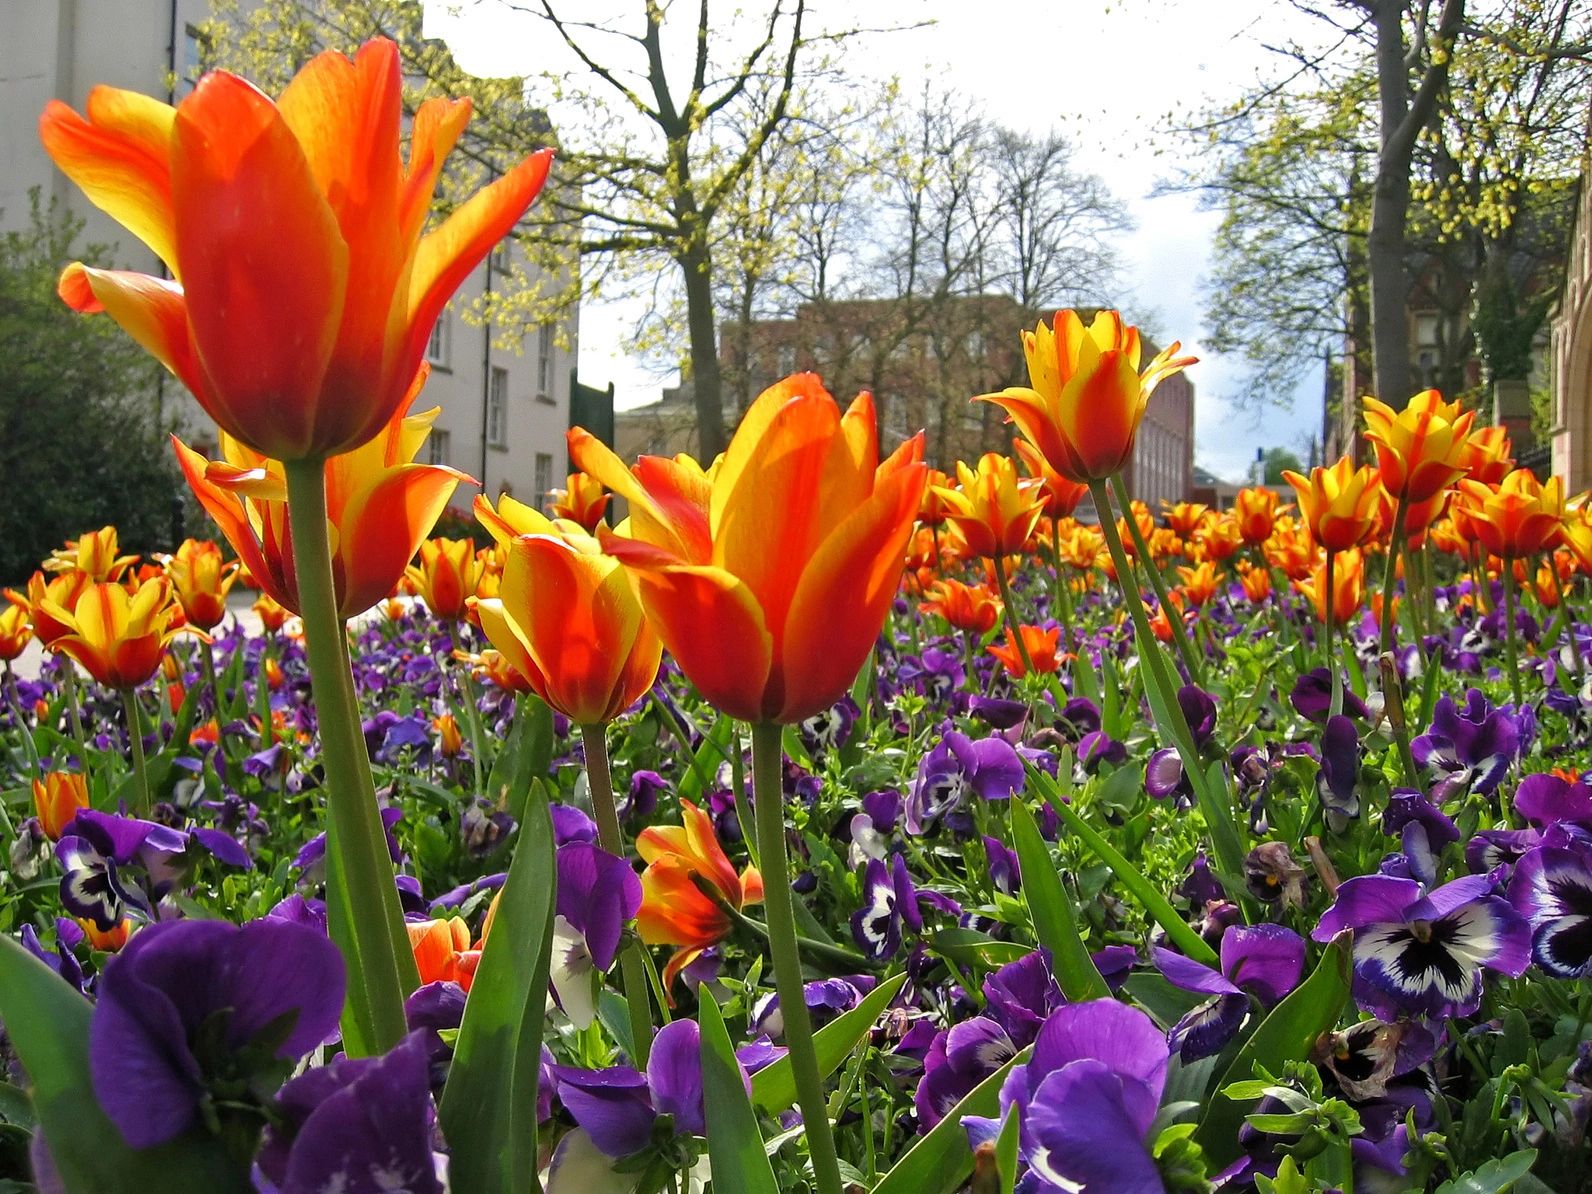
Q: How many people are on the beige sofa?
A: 0